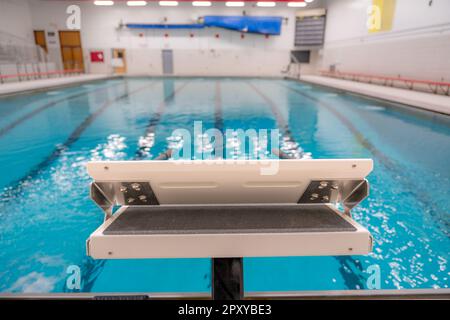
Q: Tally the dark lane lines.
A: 6